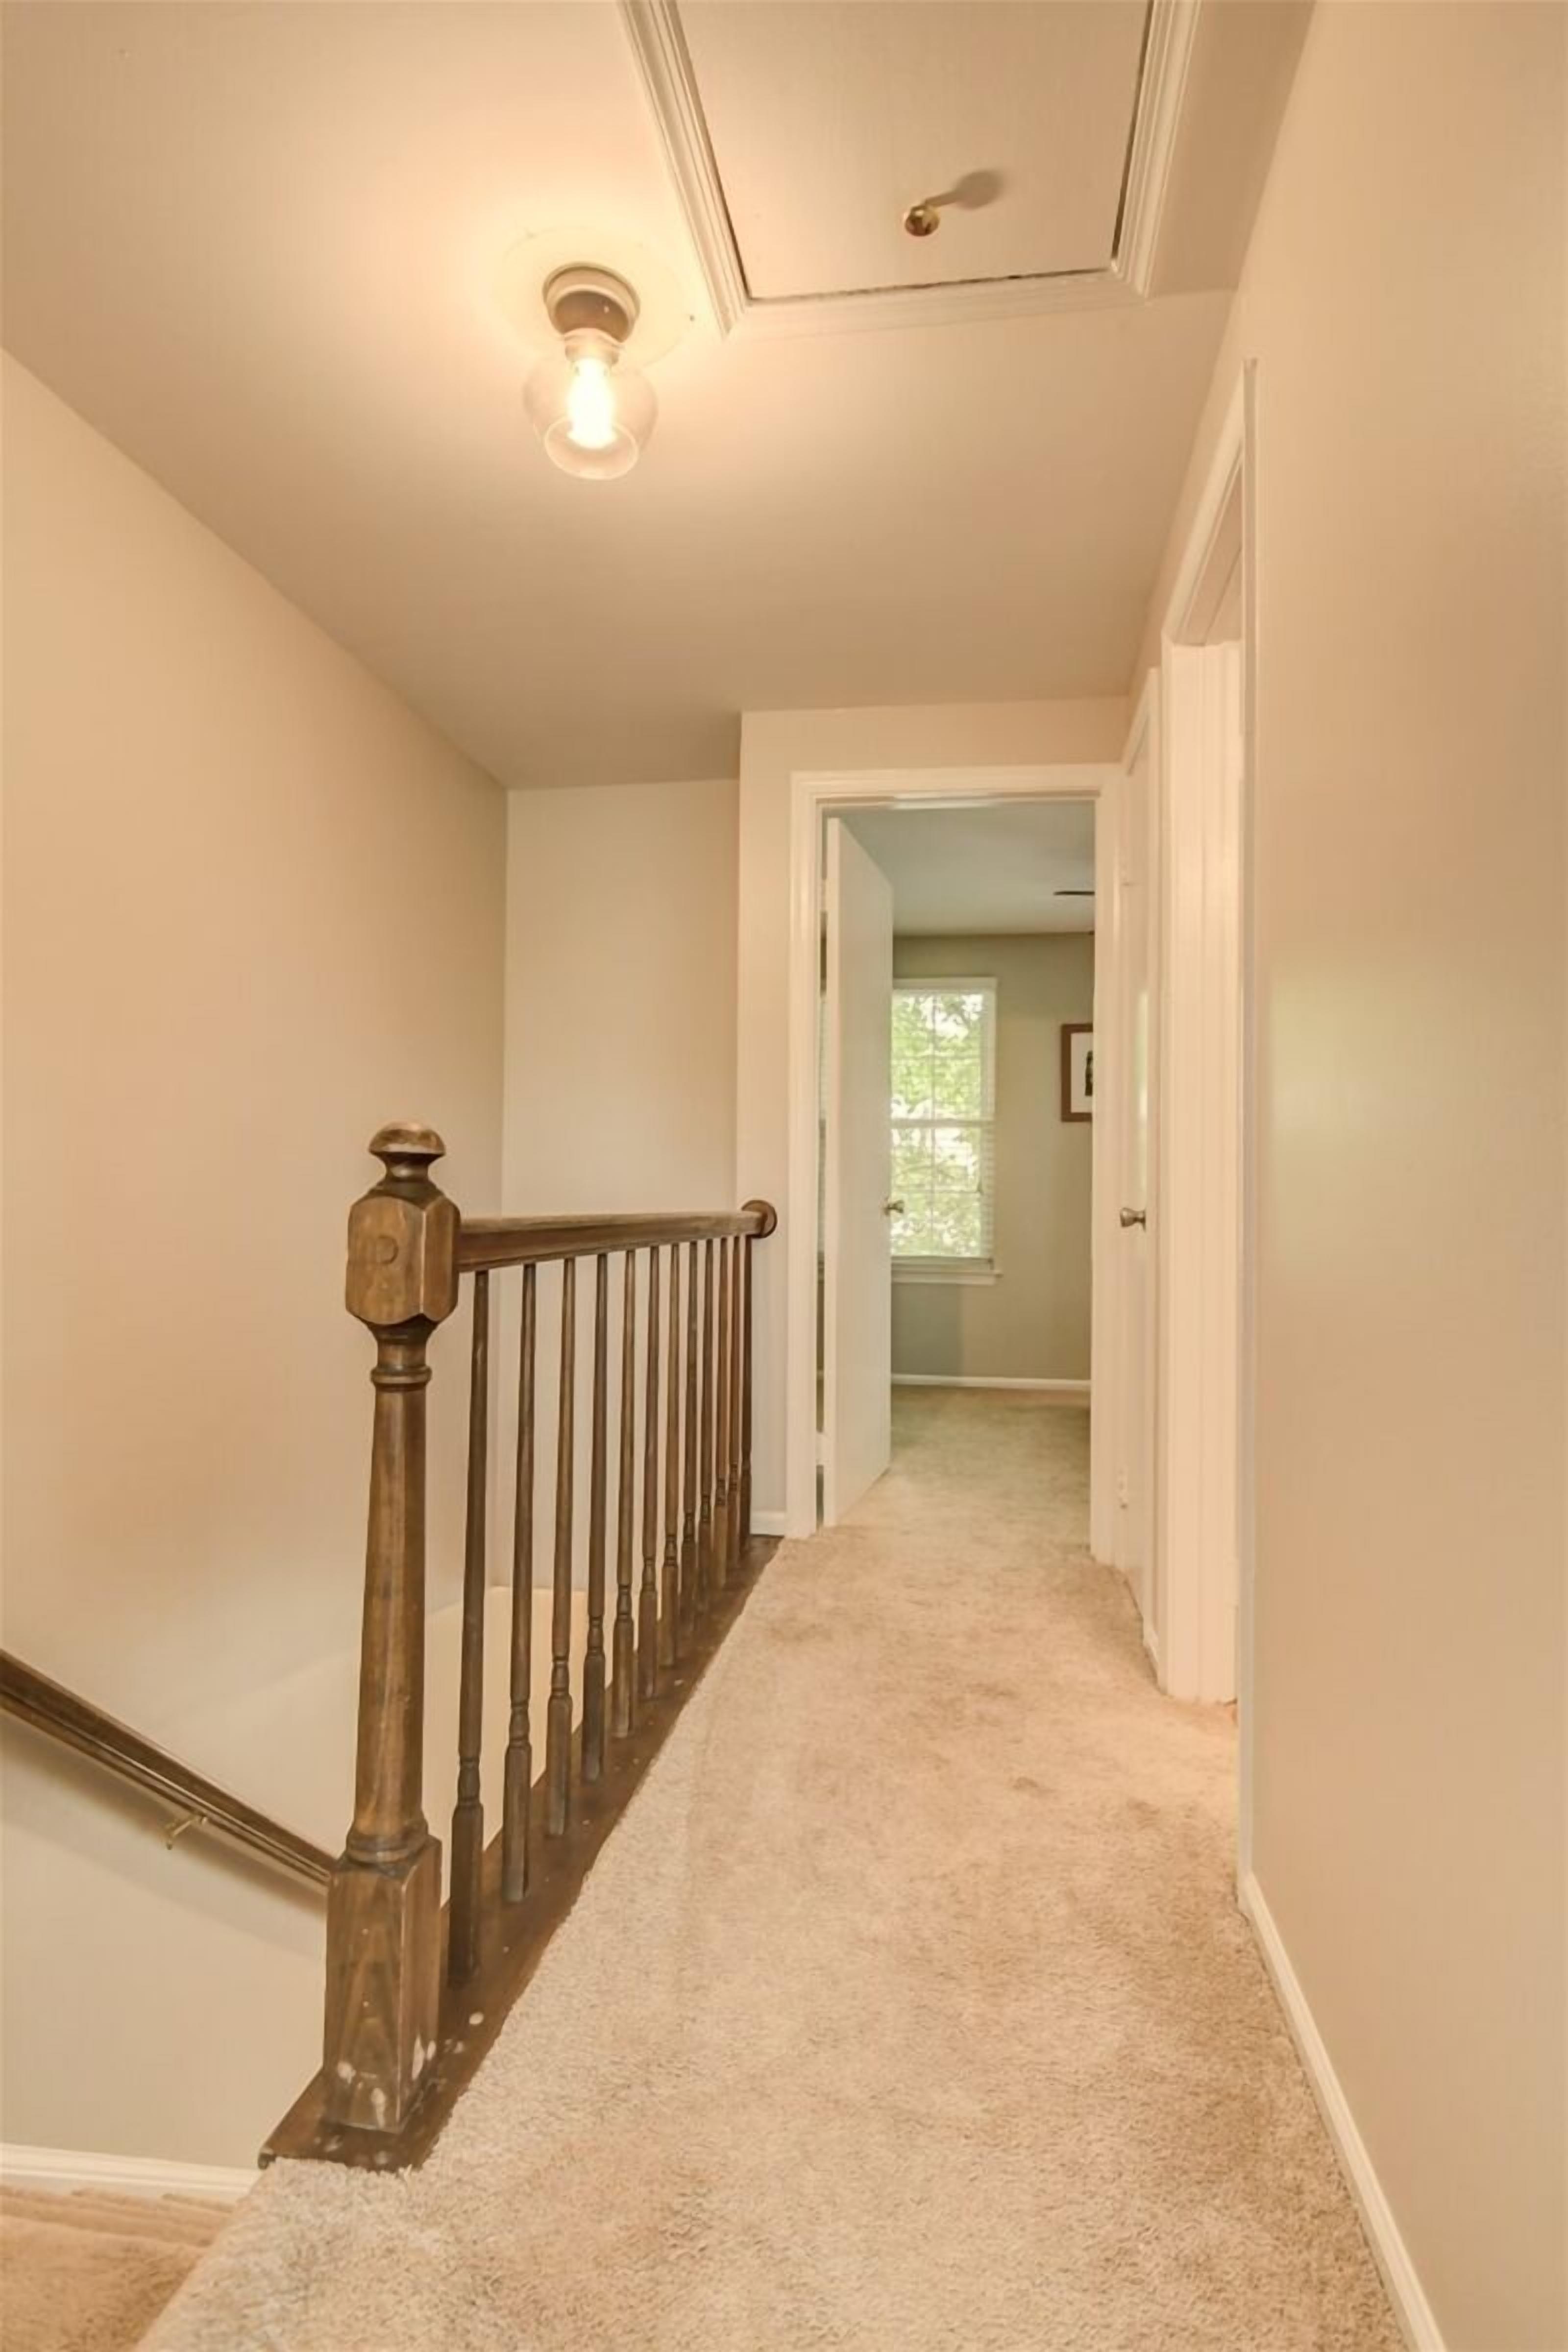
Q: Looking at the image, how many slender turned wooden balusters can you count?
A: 12